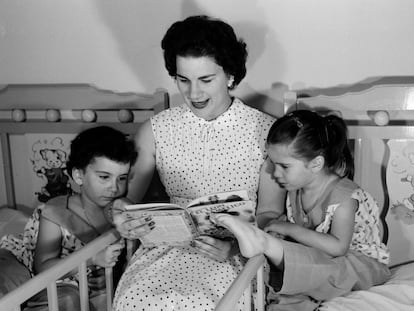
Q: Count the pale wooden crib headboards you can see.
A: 2